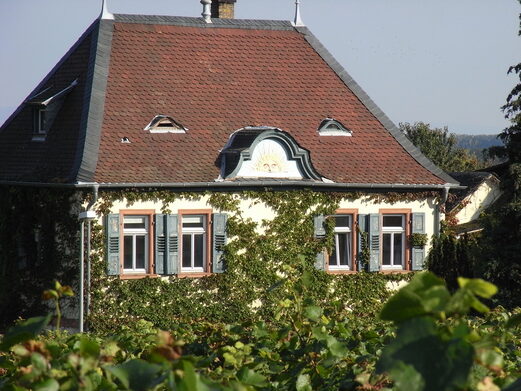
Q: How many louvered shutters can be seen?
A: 8